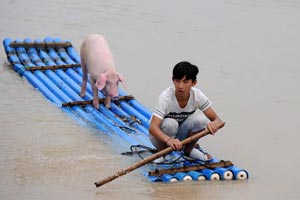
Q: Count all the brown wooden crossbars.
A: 4